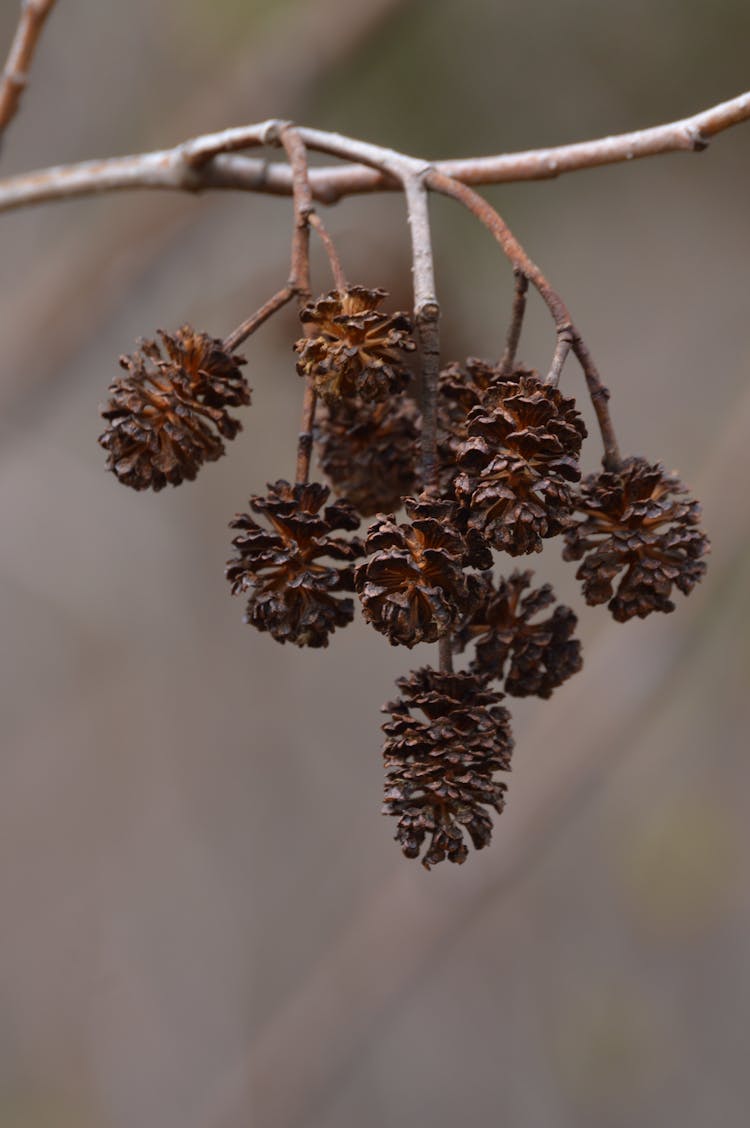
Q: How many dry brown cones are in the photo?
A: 10